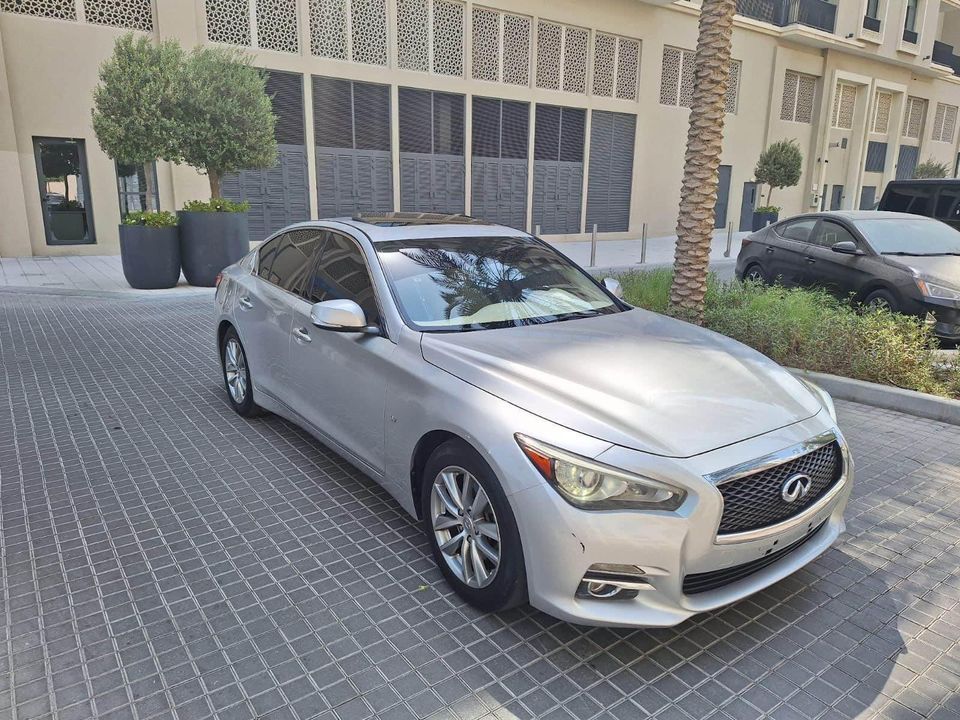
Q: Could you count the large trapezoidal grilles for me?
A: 1